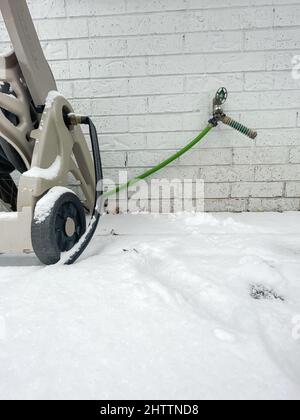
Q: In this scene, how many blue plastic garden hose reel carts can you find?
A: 0